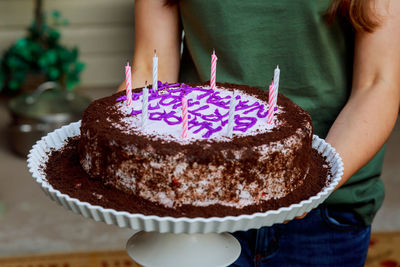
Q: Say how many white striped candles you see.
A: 4